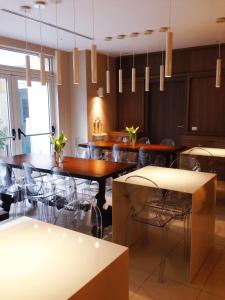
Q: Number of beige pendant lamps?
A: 12